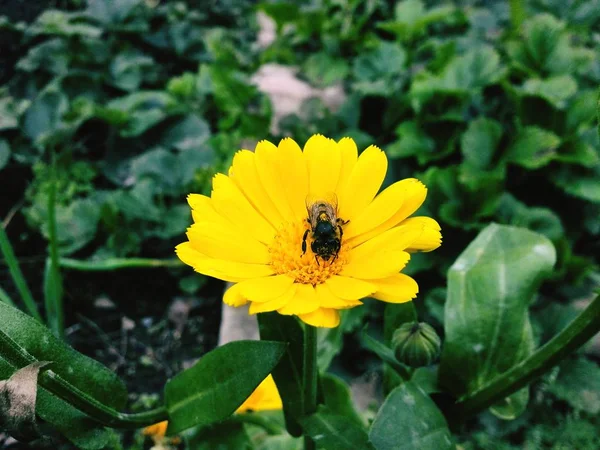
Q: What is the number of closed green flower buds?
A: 1